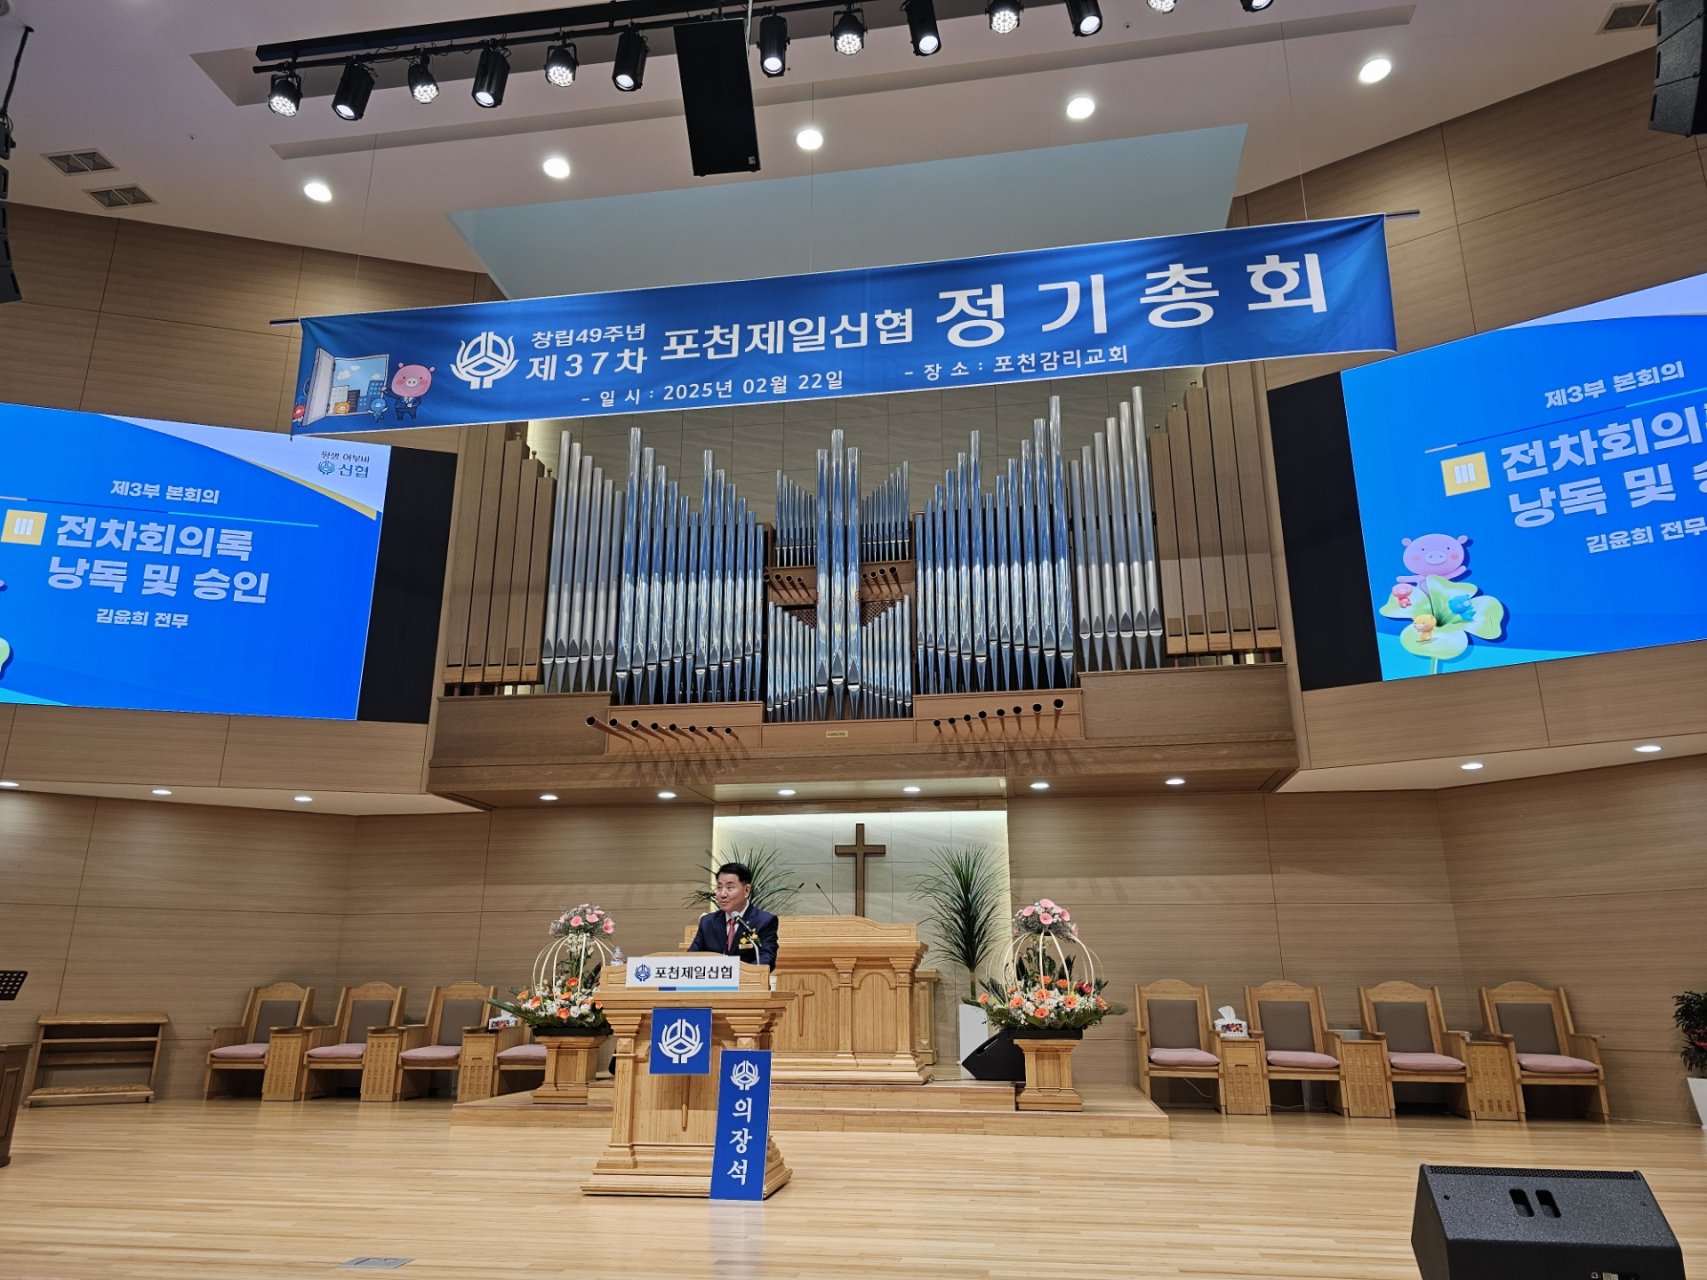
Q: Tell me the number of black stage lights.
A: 13